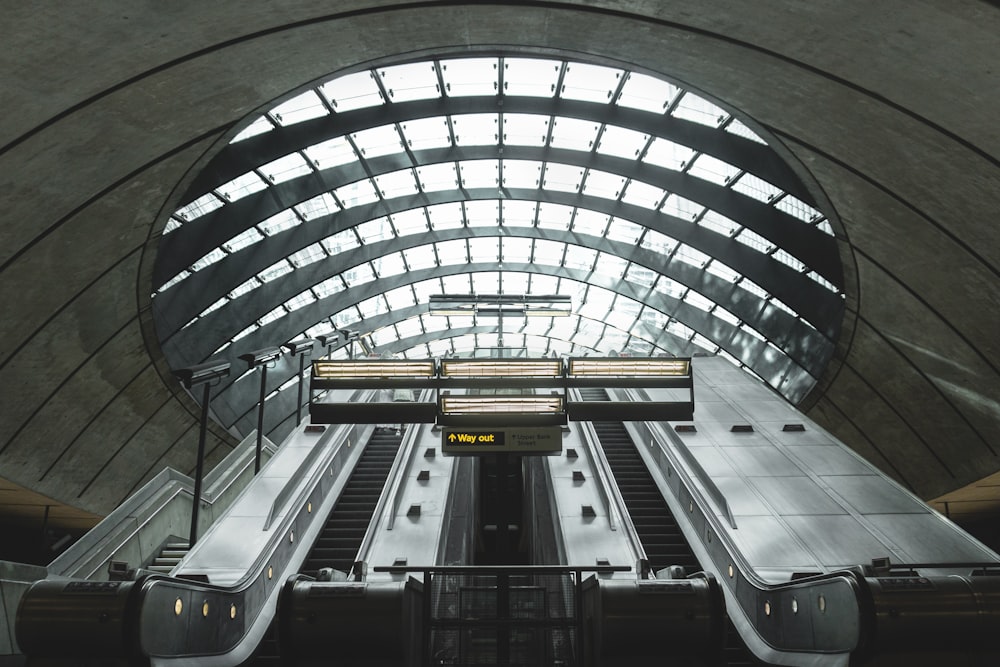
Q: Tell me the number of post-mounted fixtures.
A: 5